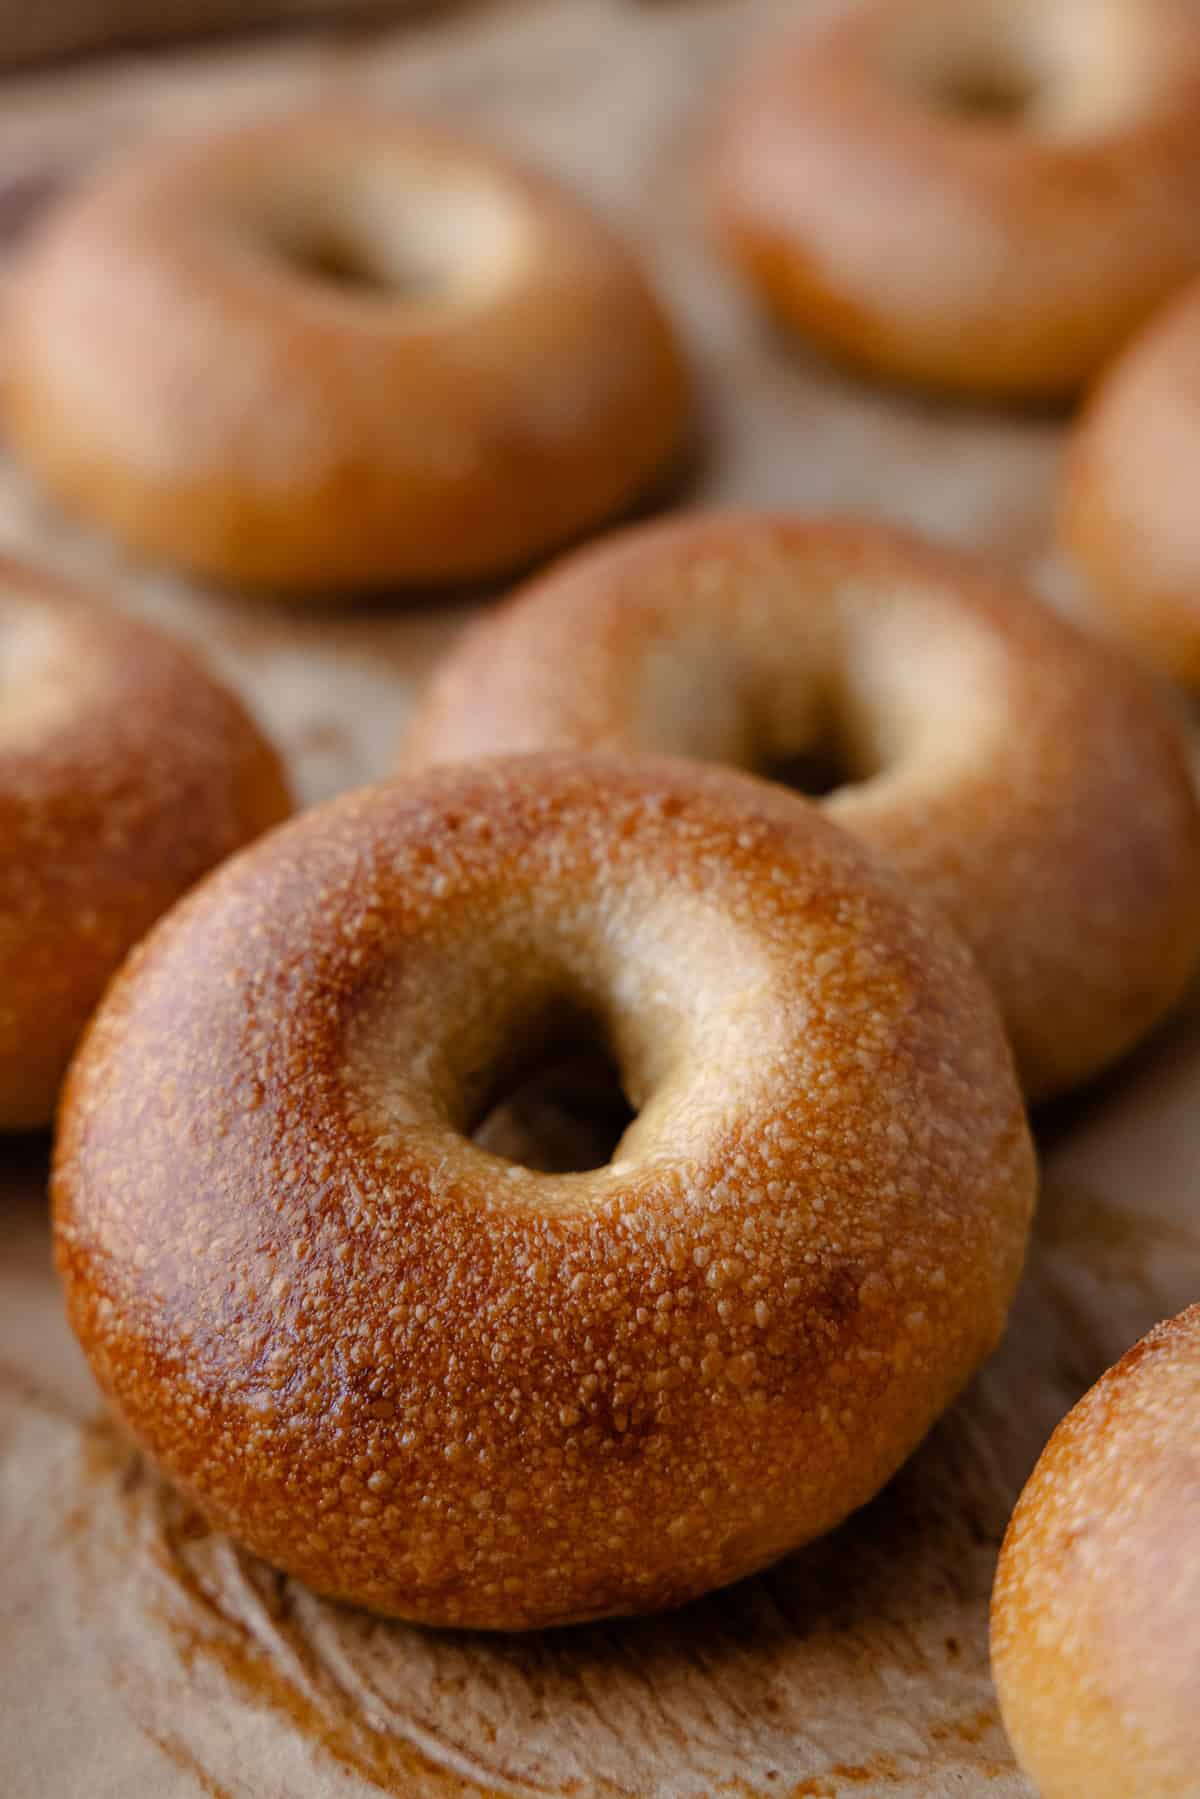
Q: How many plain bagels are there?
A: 7